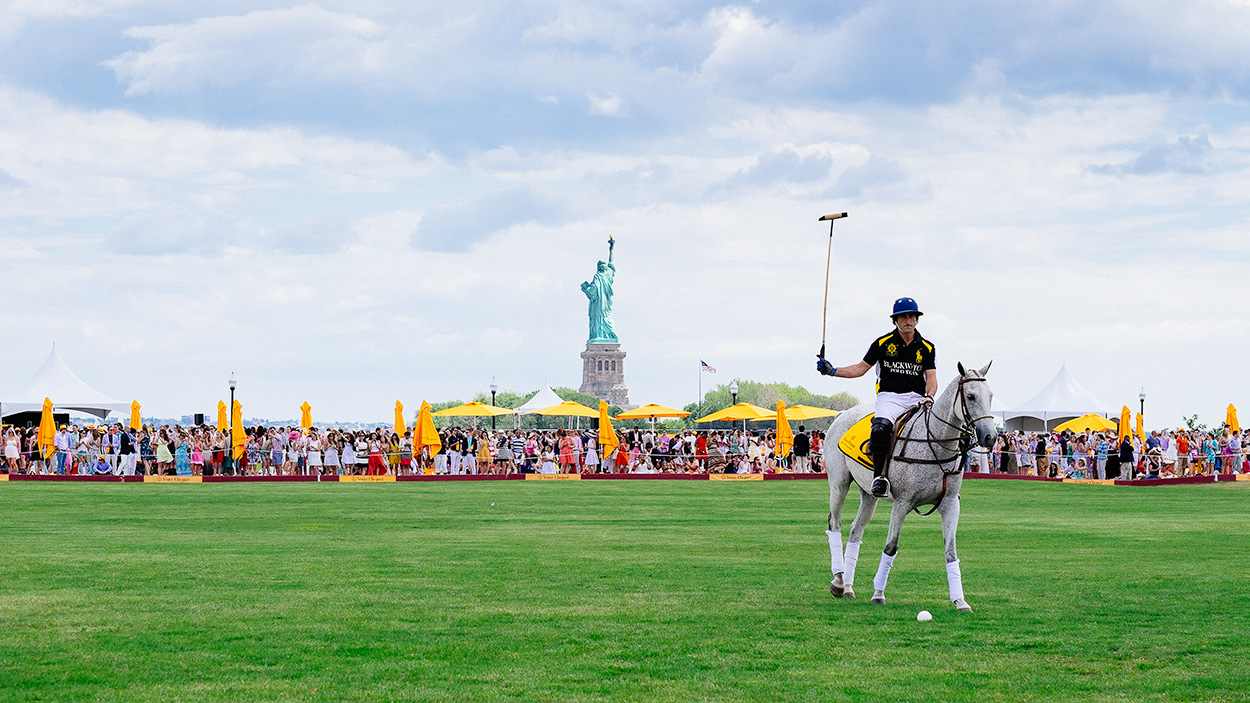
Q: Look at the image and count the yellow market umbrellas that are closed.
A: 12